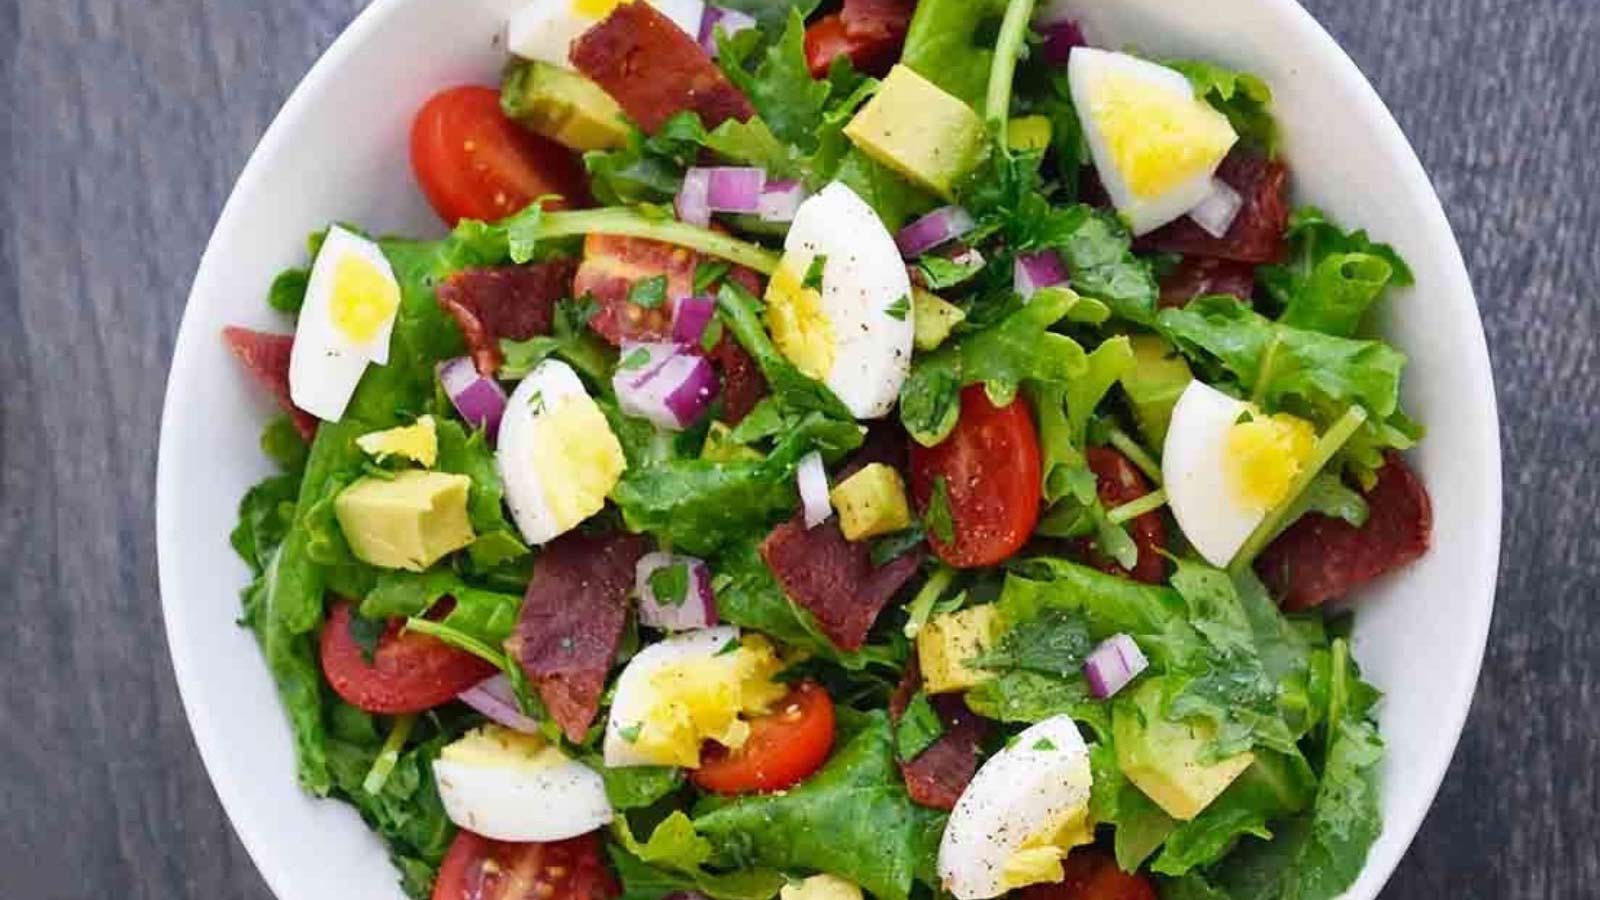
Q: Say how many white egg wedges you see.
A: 9